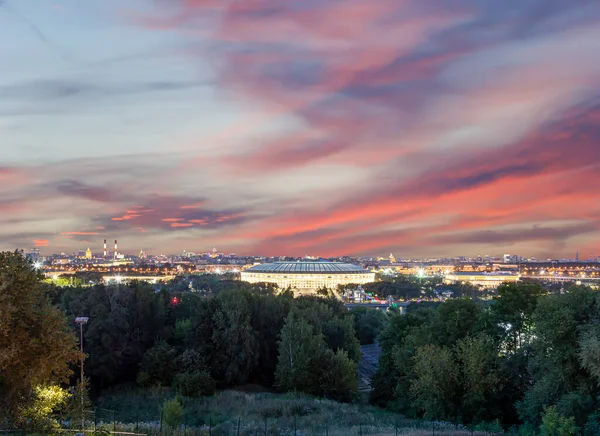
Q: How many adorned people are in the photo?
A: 0